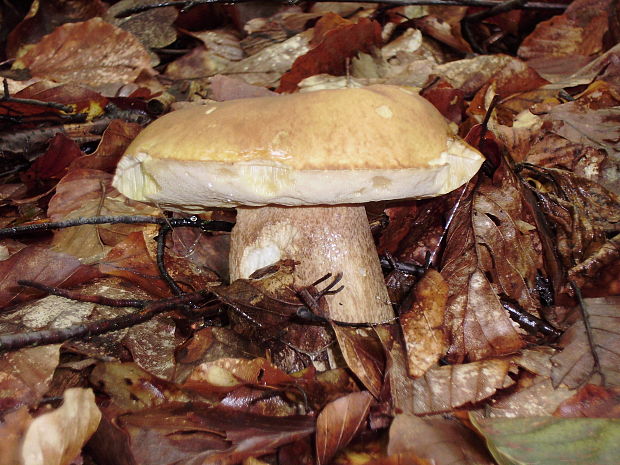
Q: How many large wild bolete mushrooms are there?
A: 1